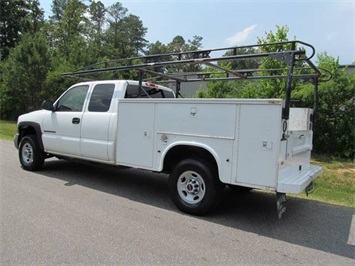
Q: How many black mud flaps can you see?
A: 1